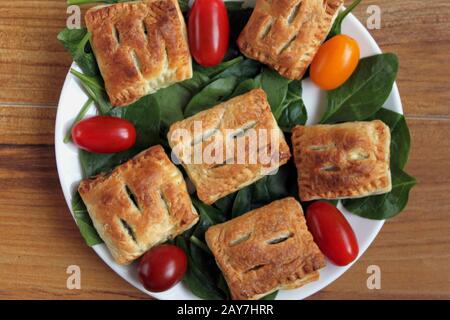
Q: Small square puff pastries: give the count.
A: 6